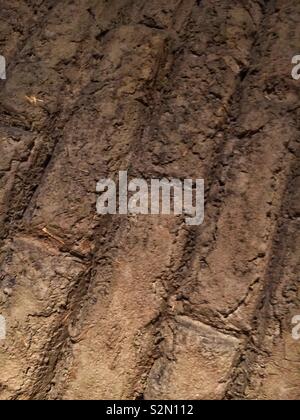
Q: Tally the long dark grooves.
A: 4